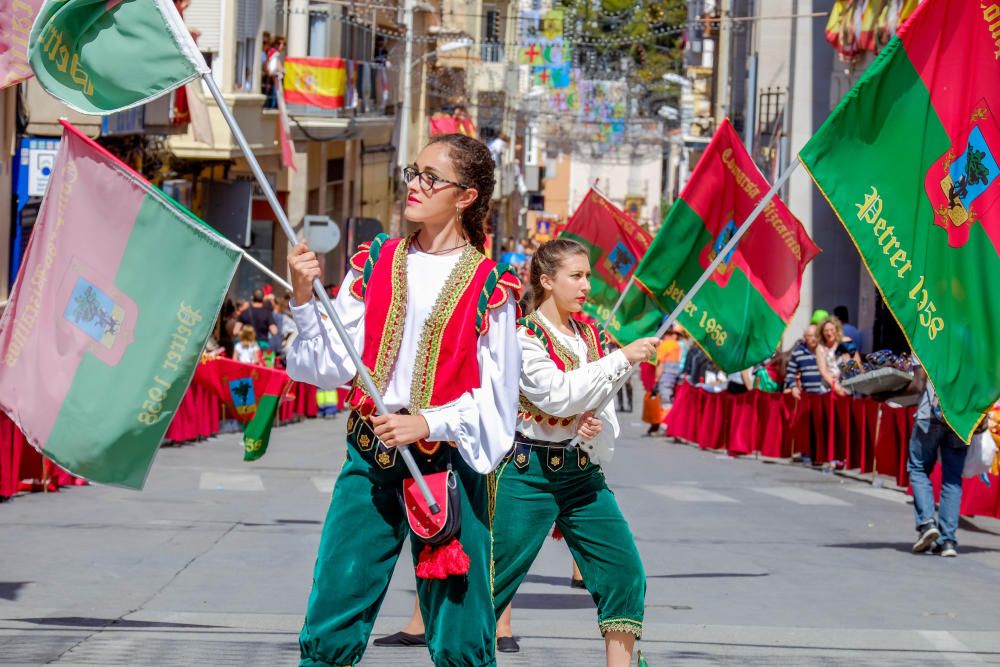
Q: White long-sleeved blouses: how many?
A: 2